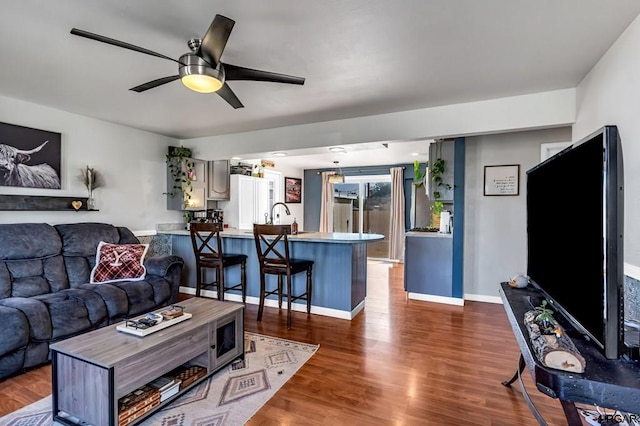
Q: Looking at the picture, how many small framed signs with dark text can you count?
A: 1